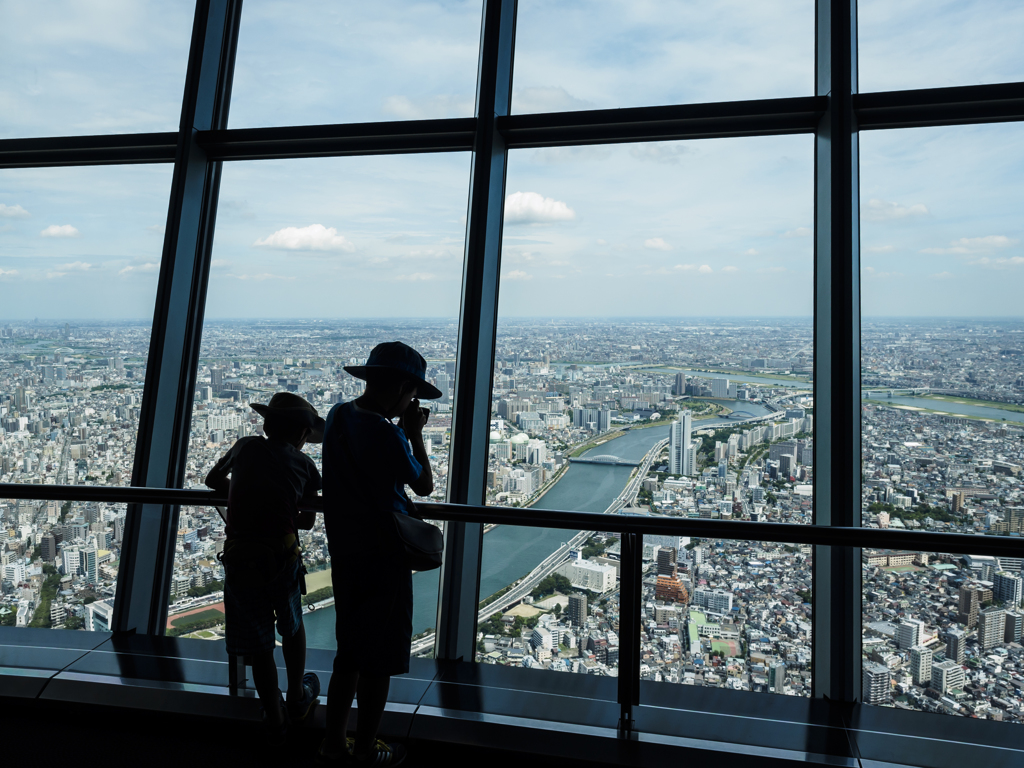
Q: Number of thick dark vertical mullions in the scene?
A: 3